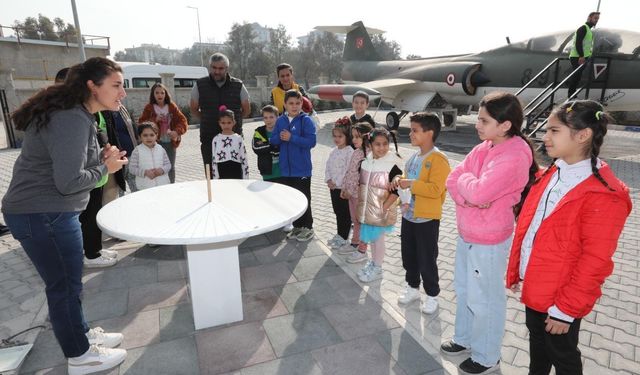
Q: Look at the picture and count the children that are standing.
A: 12